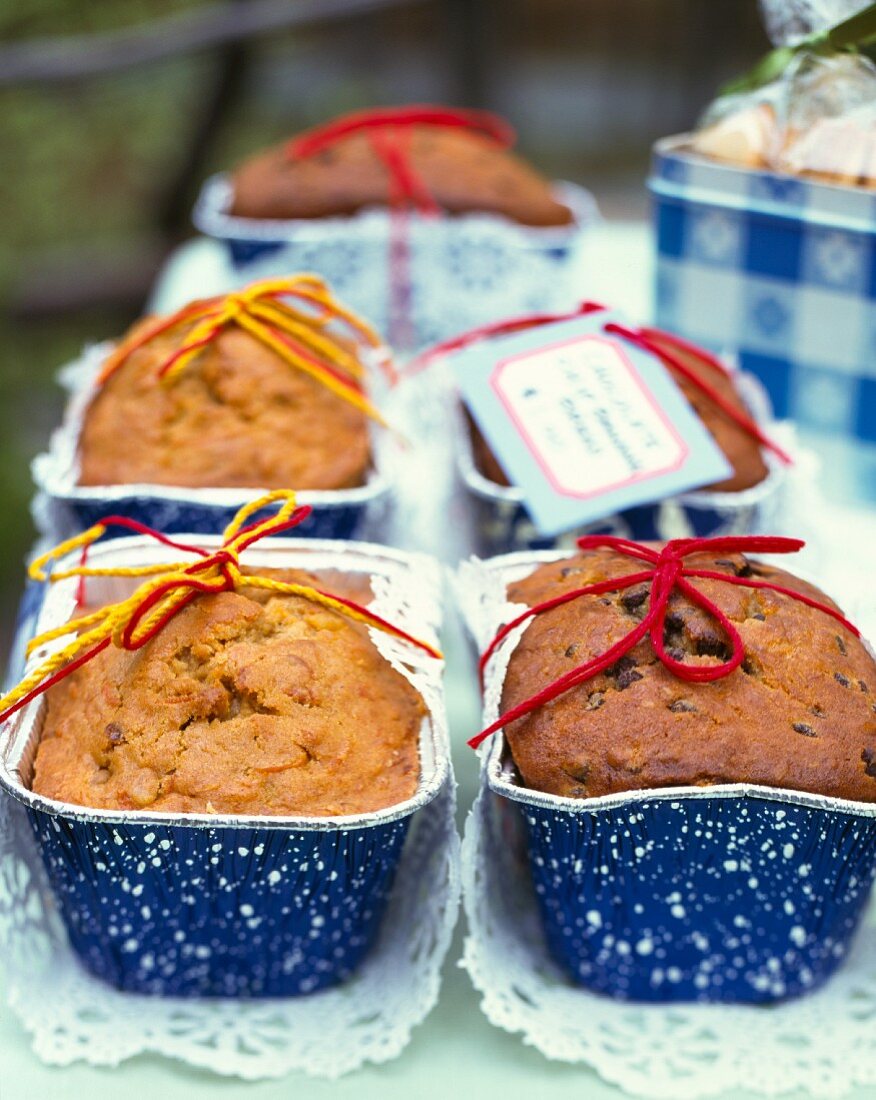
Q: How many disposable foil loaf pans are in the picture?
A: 5